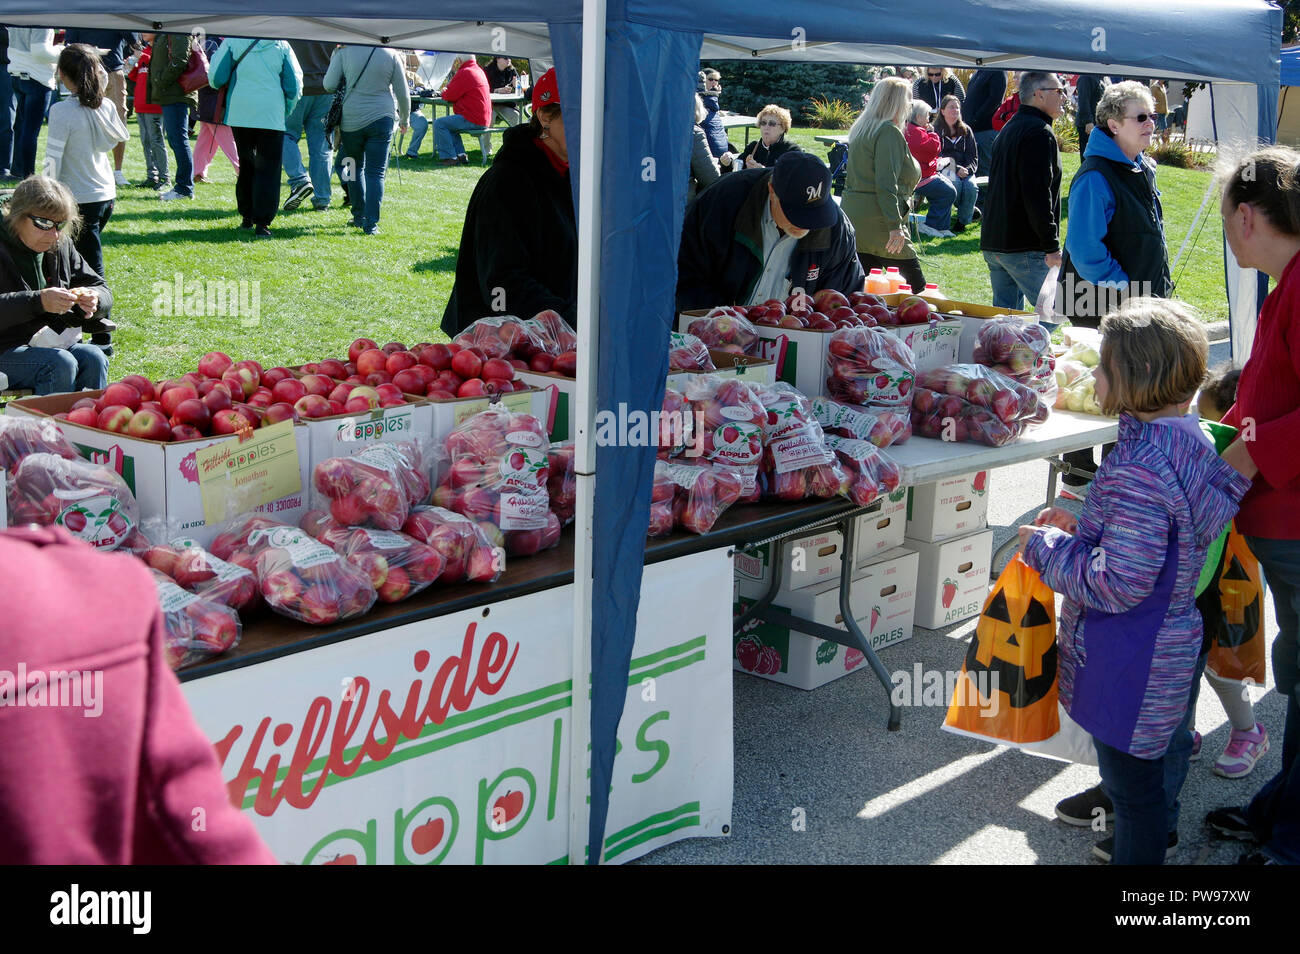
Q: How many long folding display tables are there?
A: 2